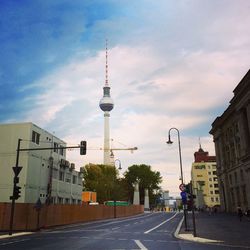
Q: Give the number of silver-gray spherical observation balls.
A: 1